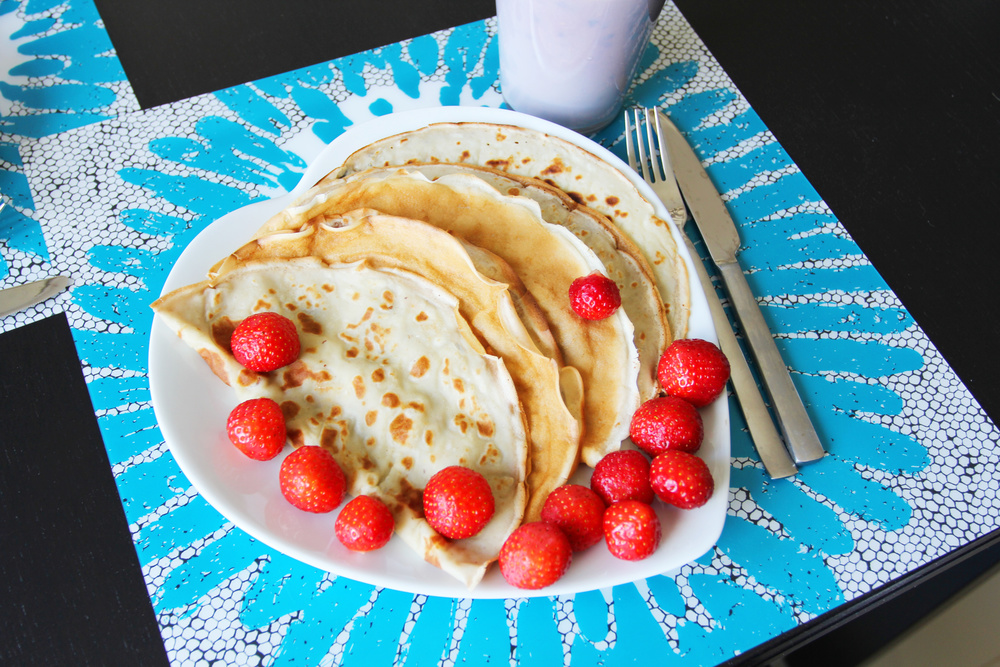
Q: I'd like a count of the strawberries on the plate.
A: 13